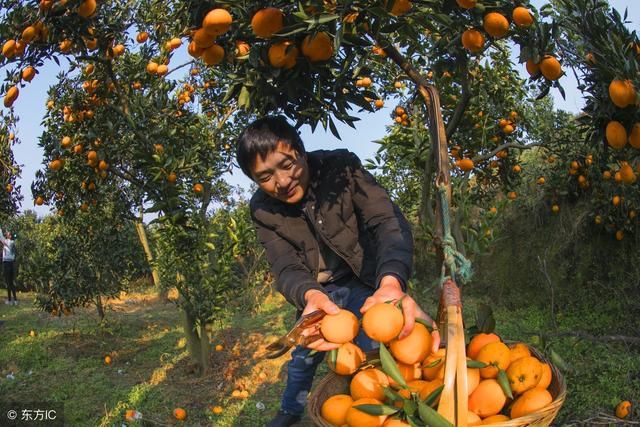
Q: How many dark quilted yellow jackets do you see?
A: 0